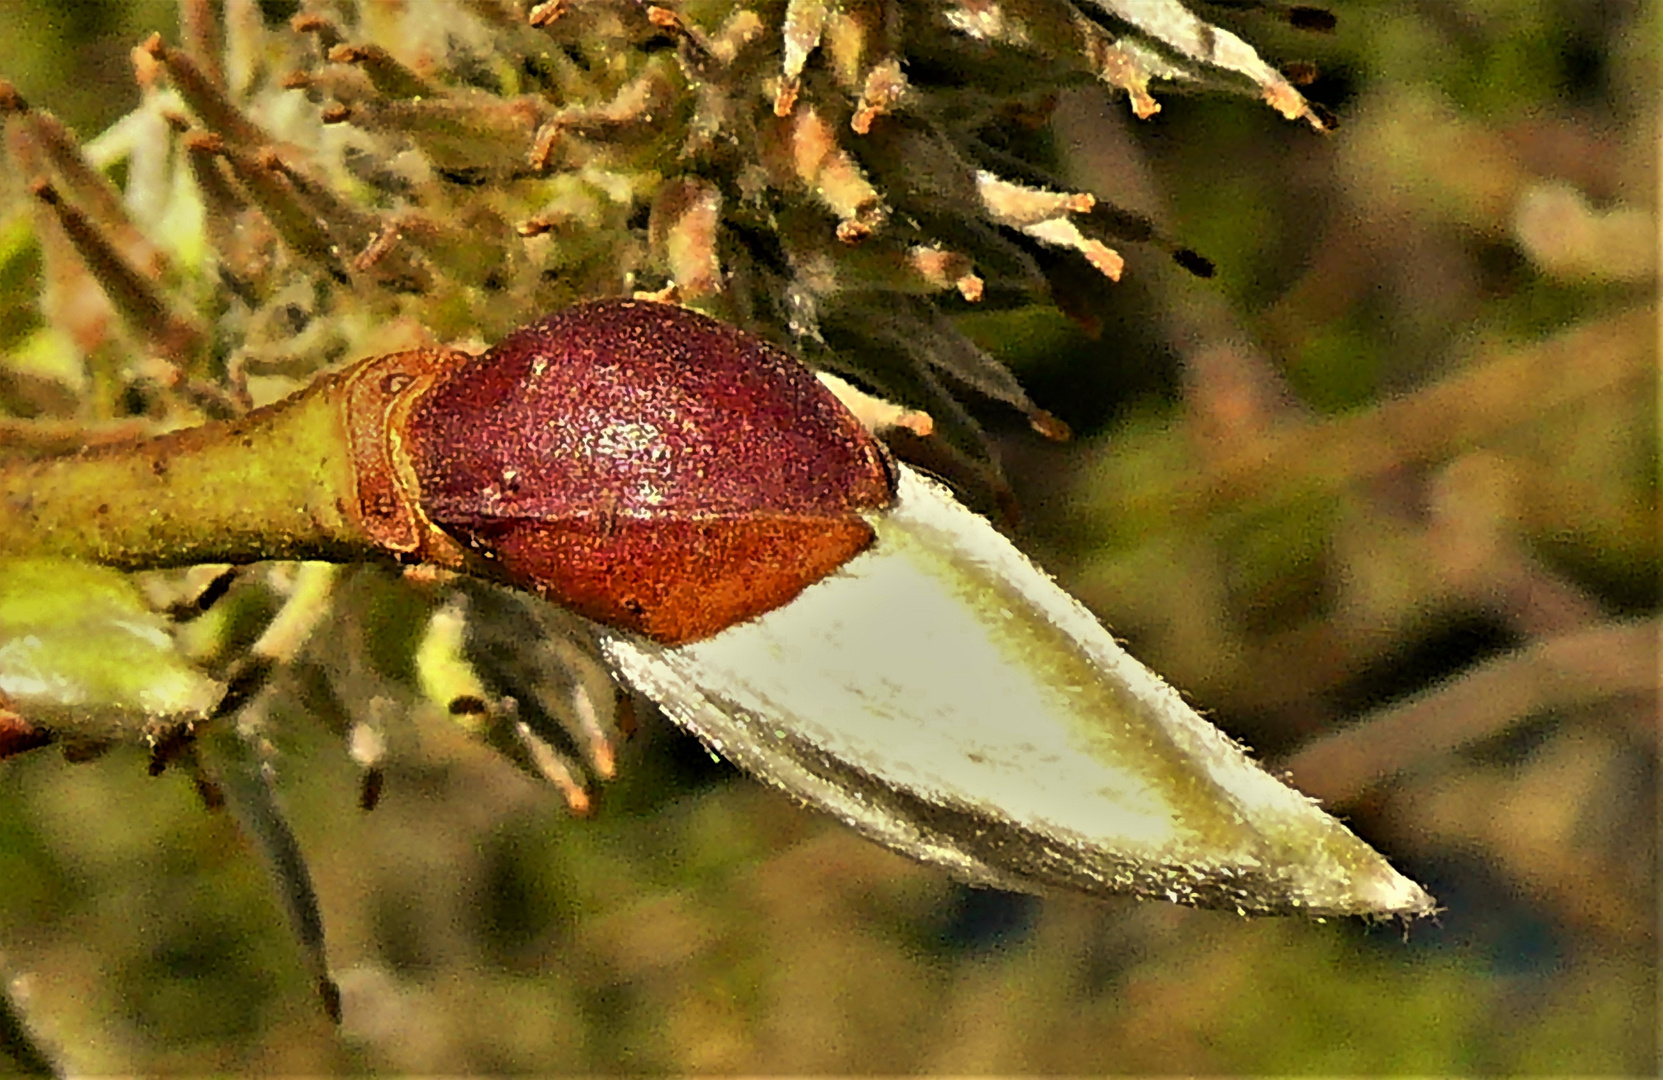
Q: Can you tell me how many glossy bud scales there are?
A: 1